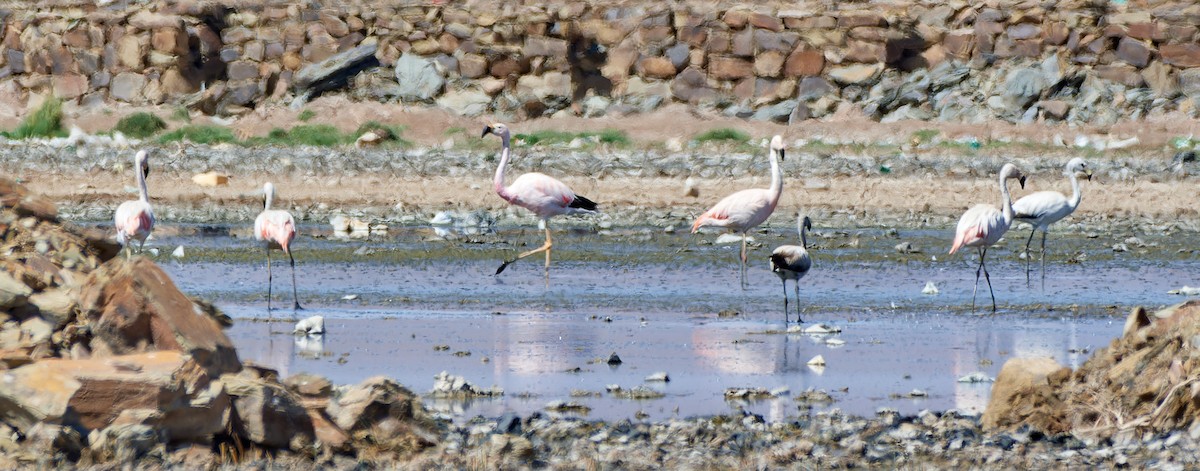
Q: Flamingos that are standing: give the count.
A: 7